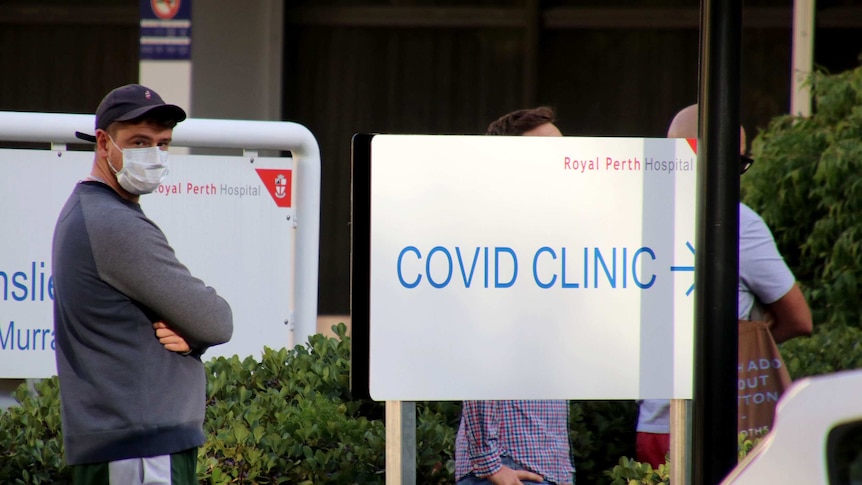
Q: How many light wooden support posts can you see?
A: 2